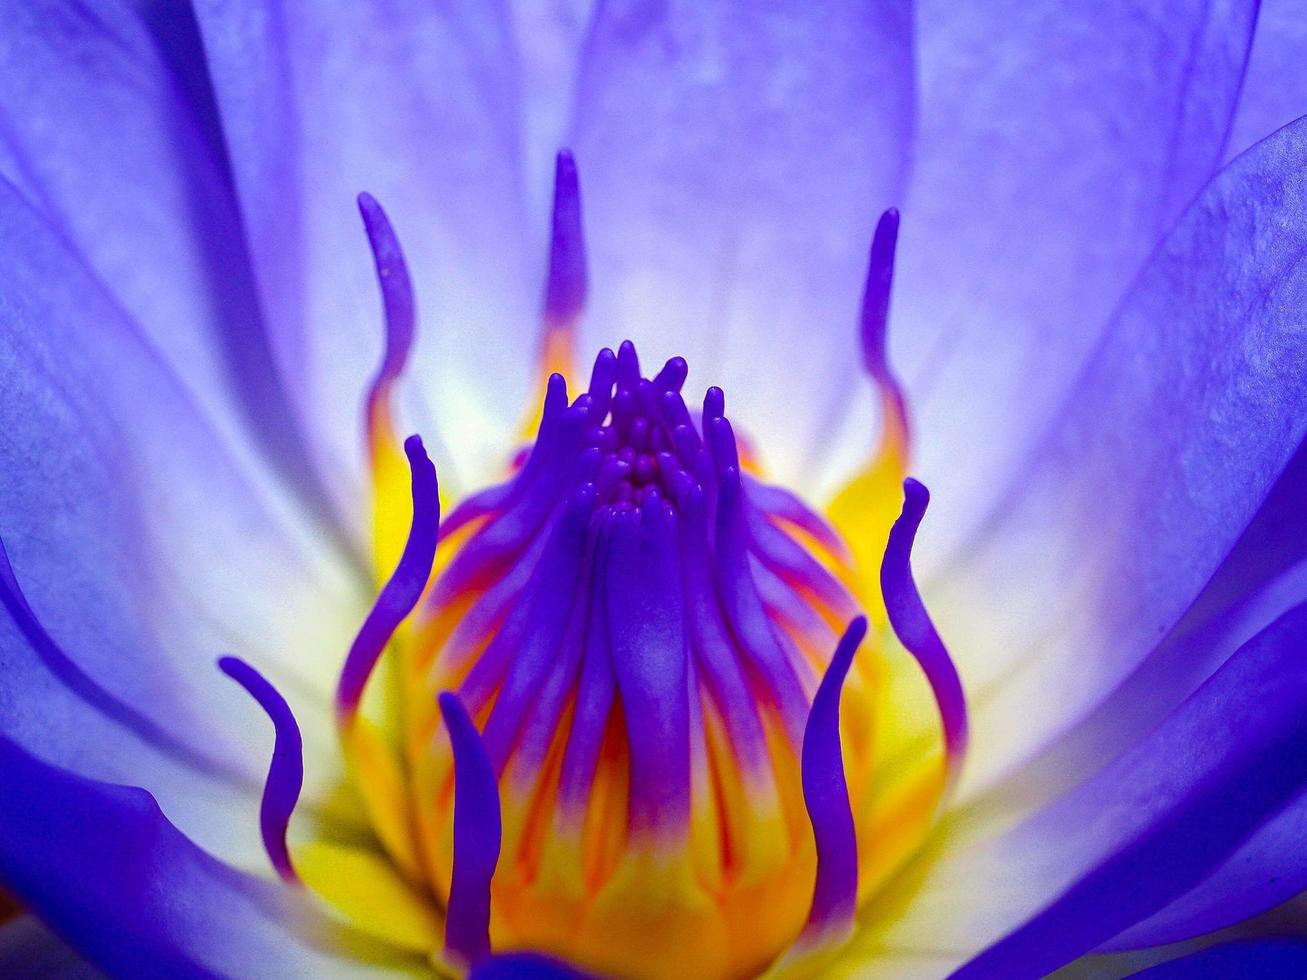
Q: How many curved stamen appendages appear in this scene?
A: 8